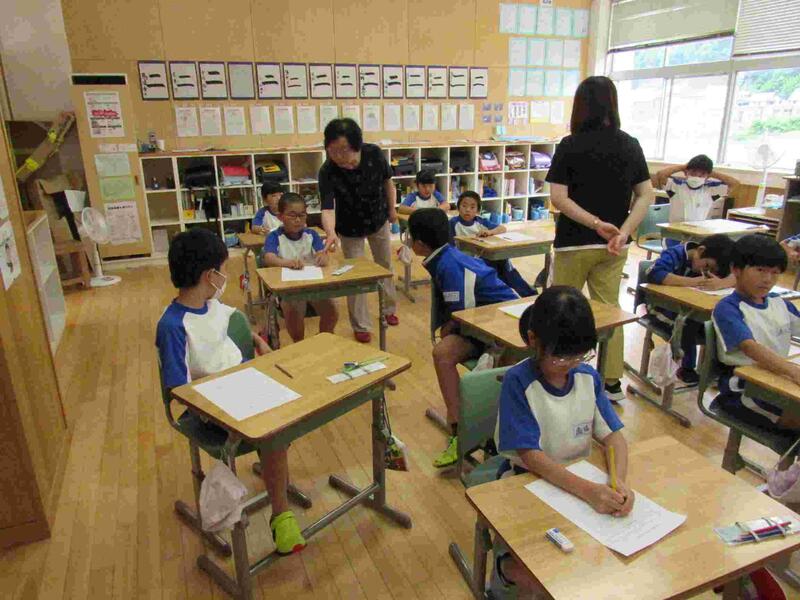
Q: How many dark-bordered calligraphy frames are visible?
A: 14